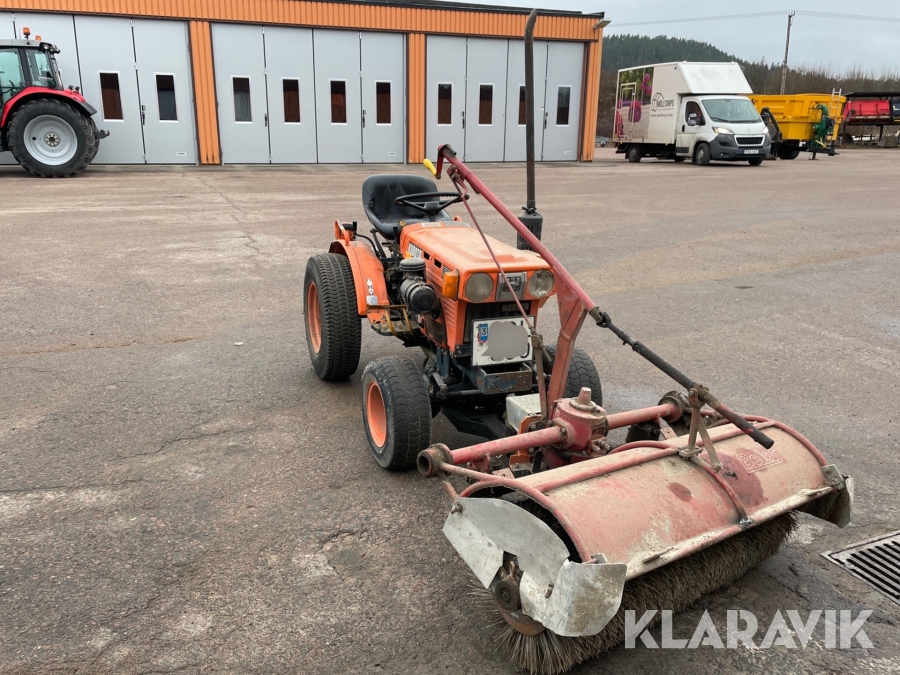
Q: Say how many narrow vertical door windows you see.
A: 10